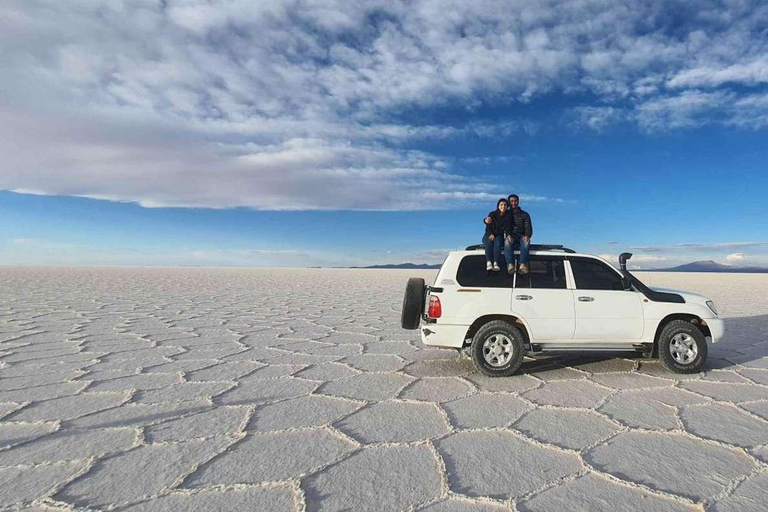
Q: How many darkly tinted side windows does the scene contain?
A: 3